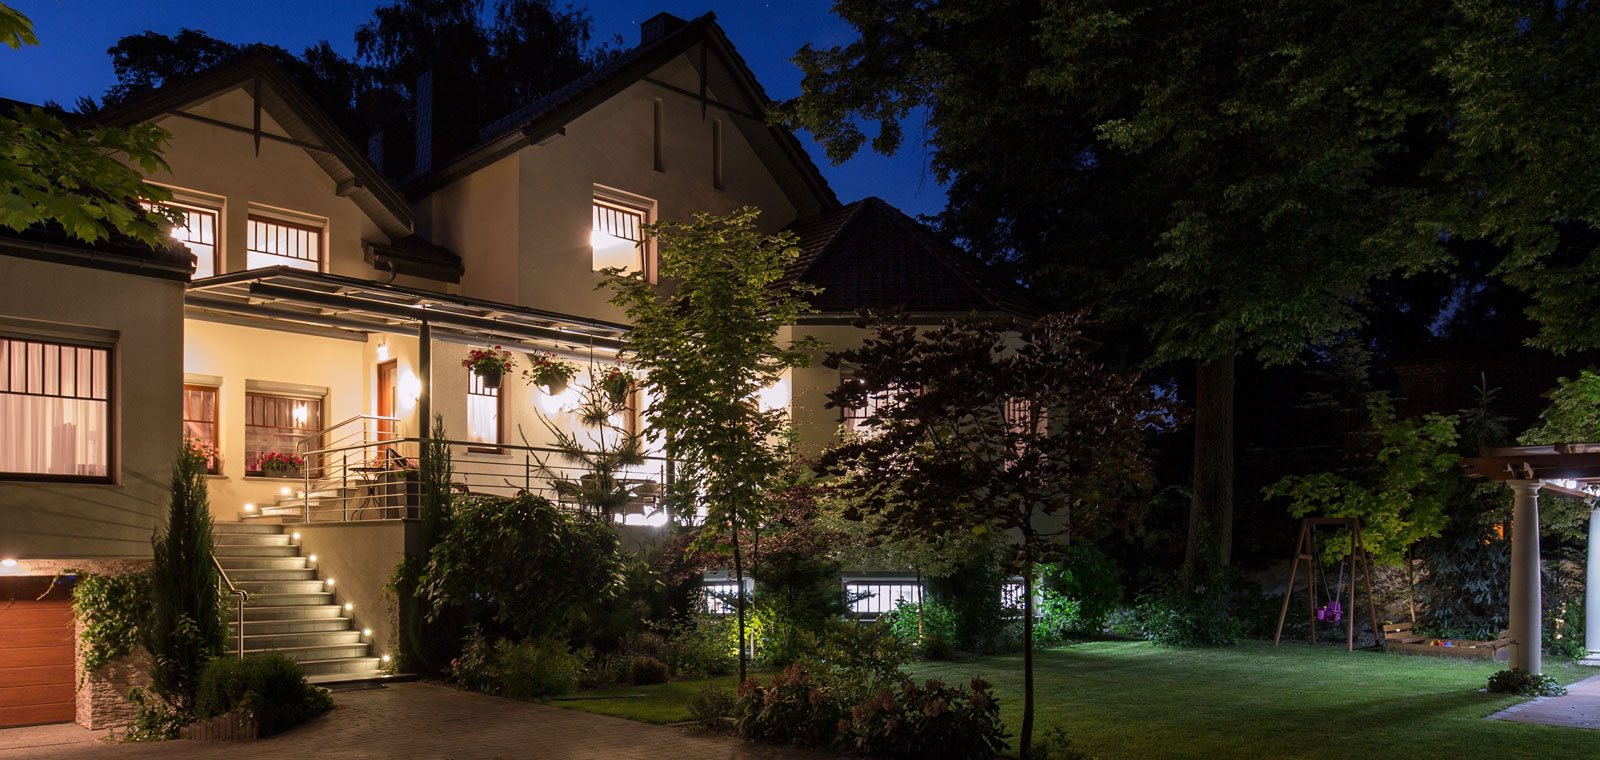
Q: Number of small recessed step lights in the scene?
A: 8